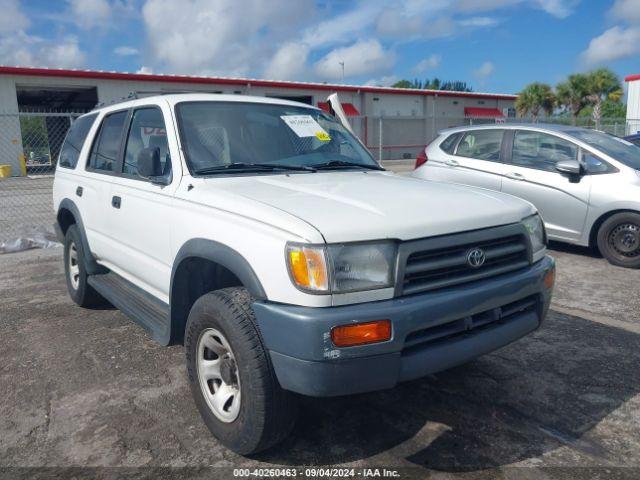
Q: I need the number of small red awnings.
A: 2